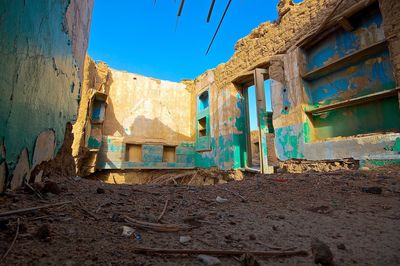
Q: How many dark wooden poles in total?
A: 3